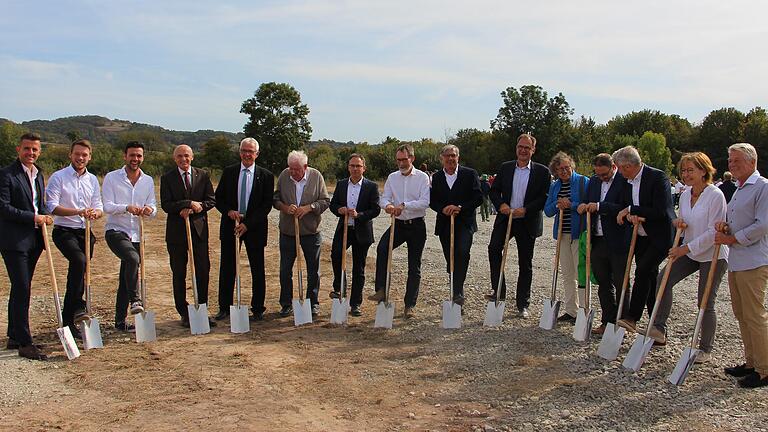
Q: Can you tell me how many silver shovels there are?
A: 15